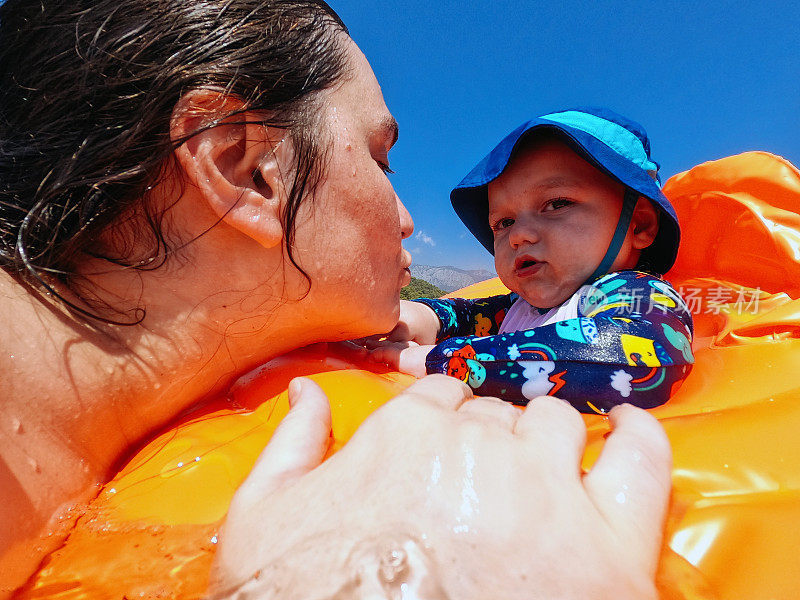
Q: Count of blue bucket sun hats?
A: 1